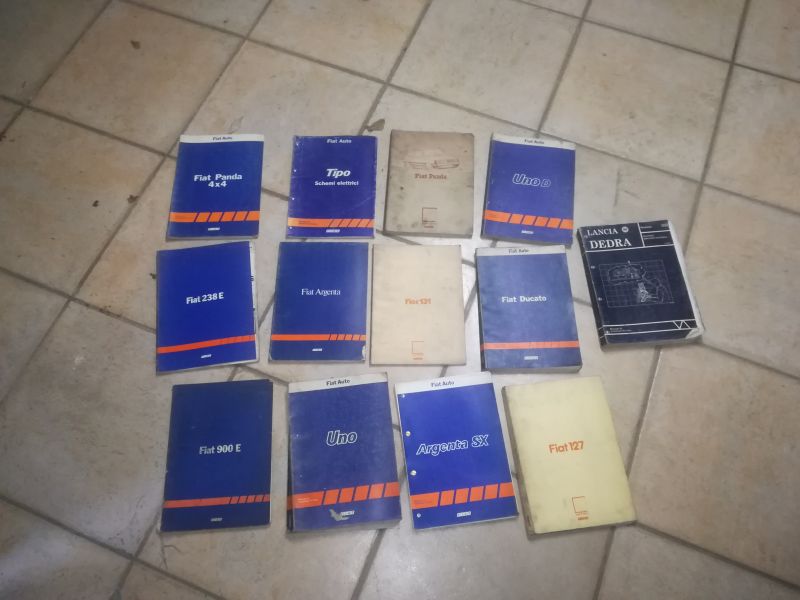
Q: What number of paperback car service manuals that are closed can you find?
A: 13